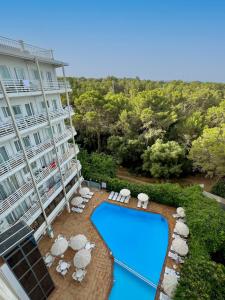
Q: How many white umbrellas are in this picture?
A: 11